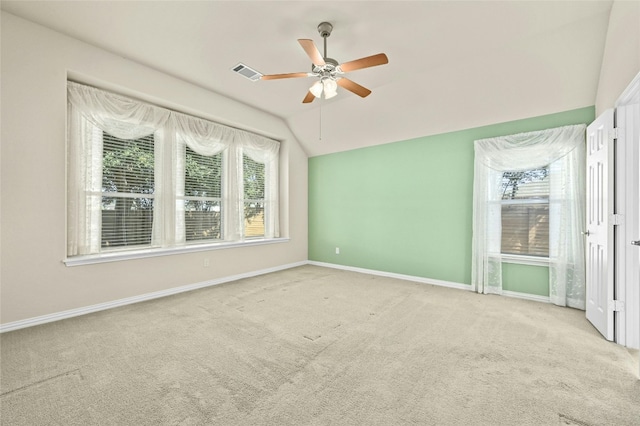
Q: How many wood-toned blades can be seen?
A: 5